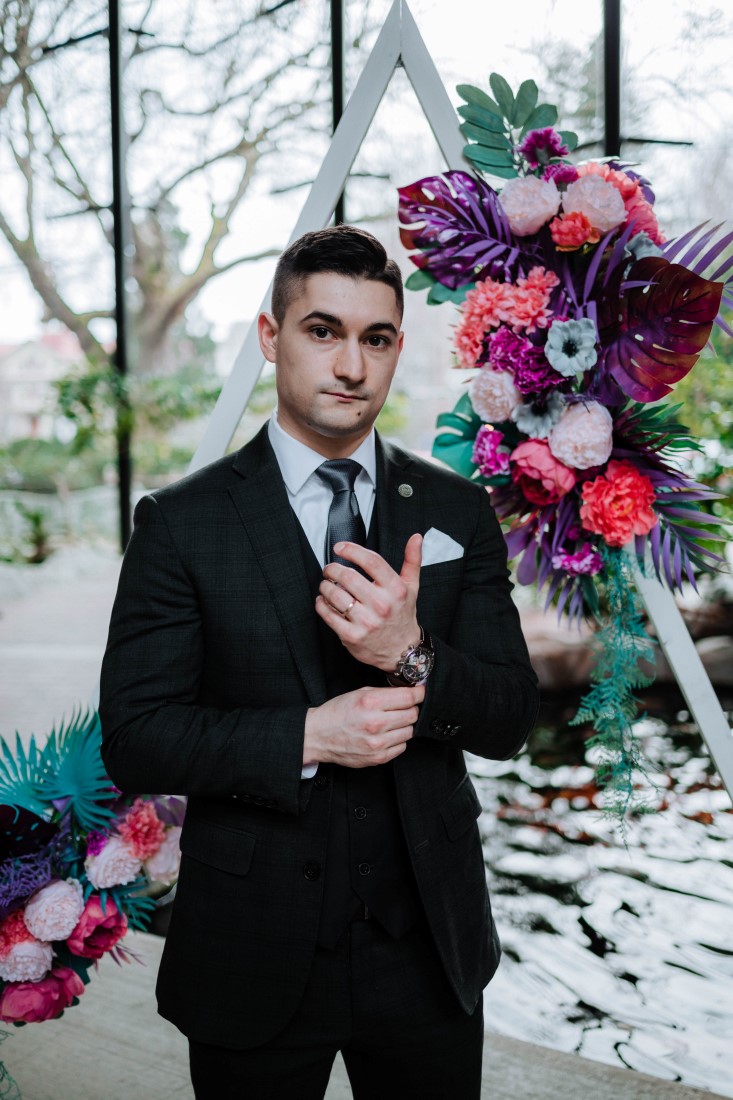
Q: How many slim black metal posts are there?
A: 3